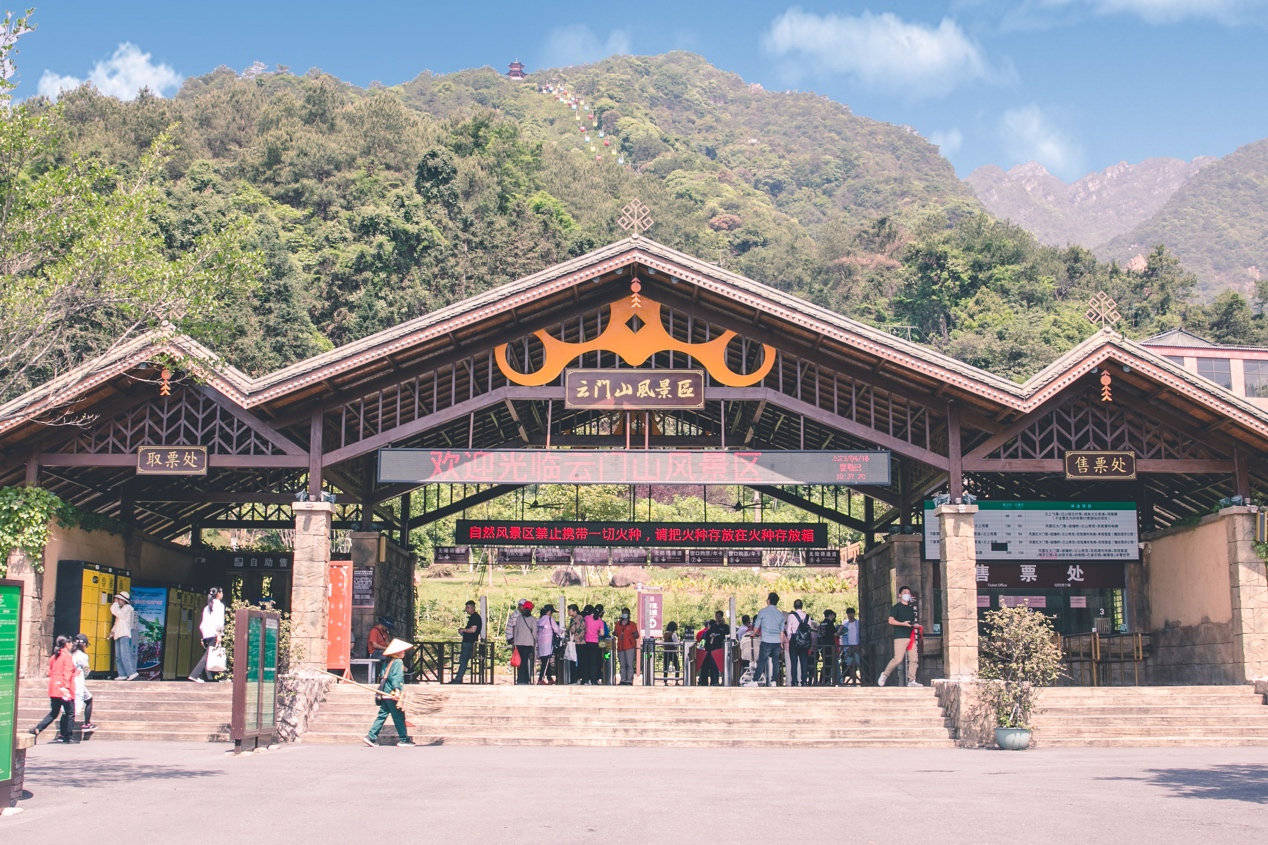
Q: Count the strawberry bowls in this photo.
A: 0